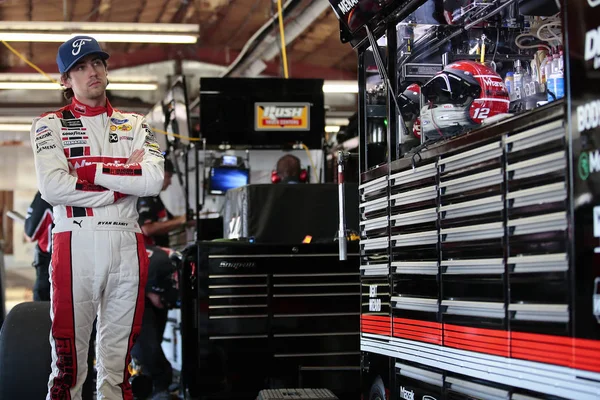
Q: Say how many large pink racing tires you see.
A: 0